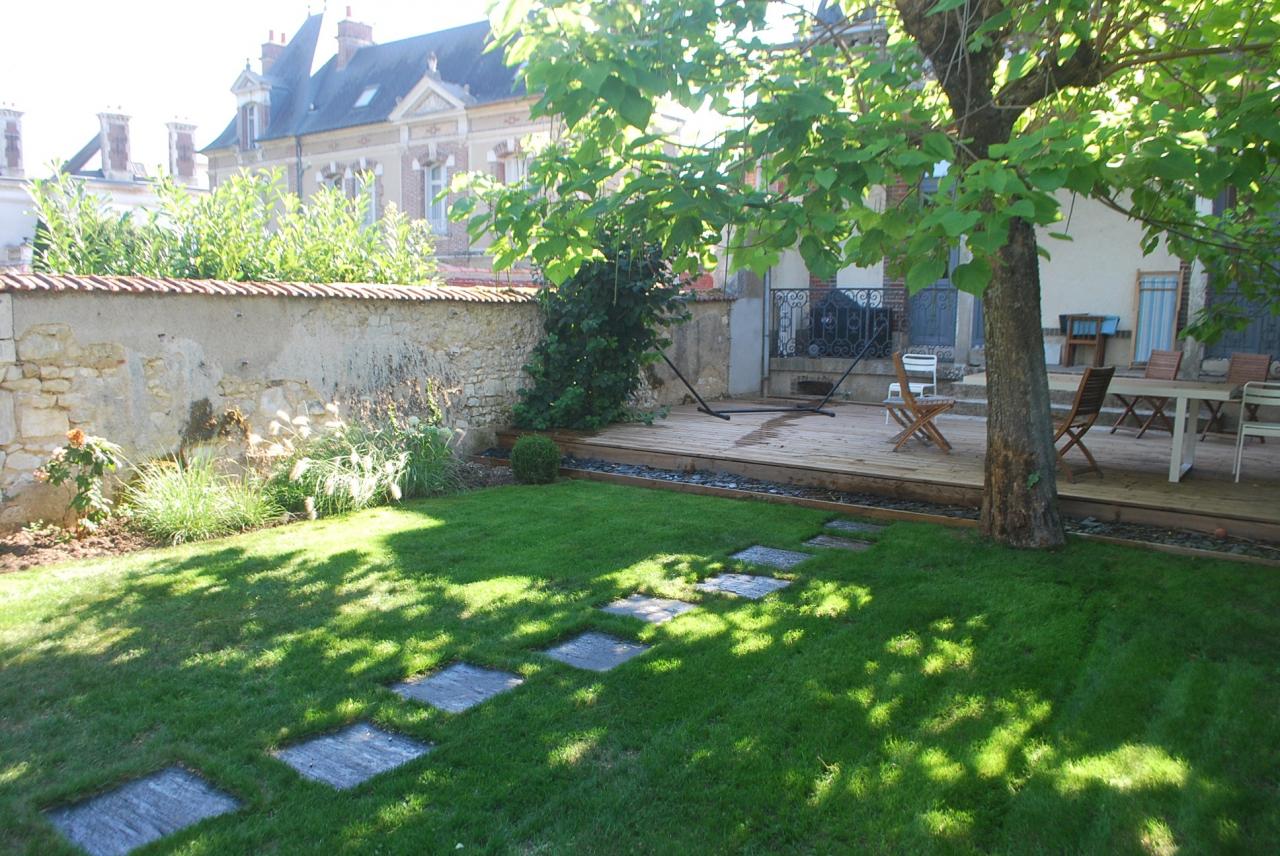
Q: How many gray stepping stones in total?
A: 9